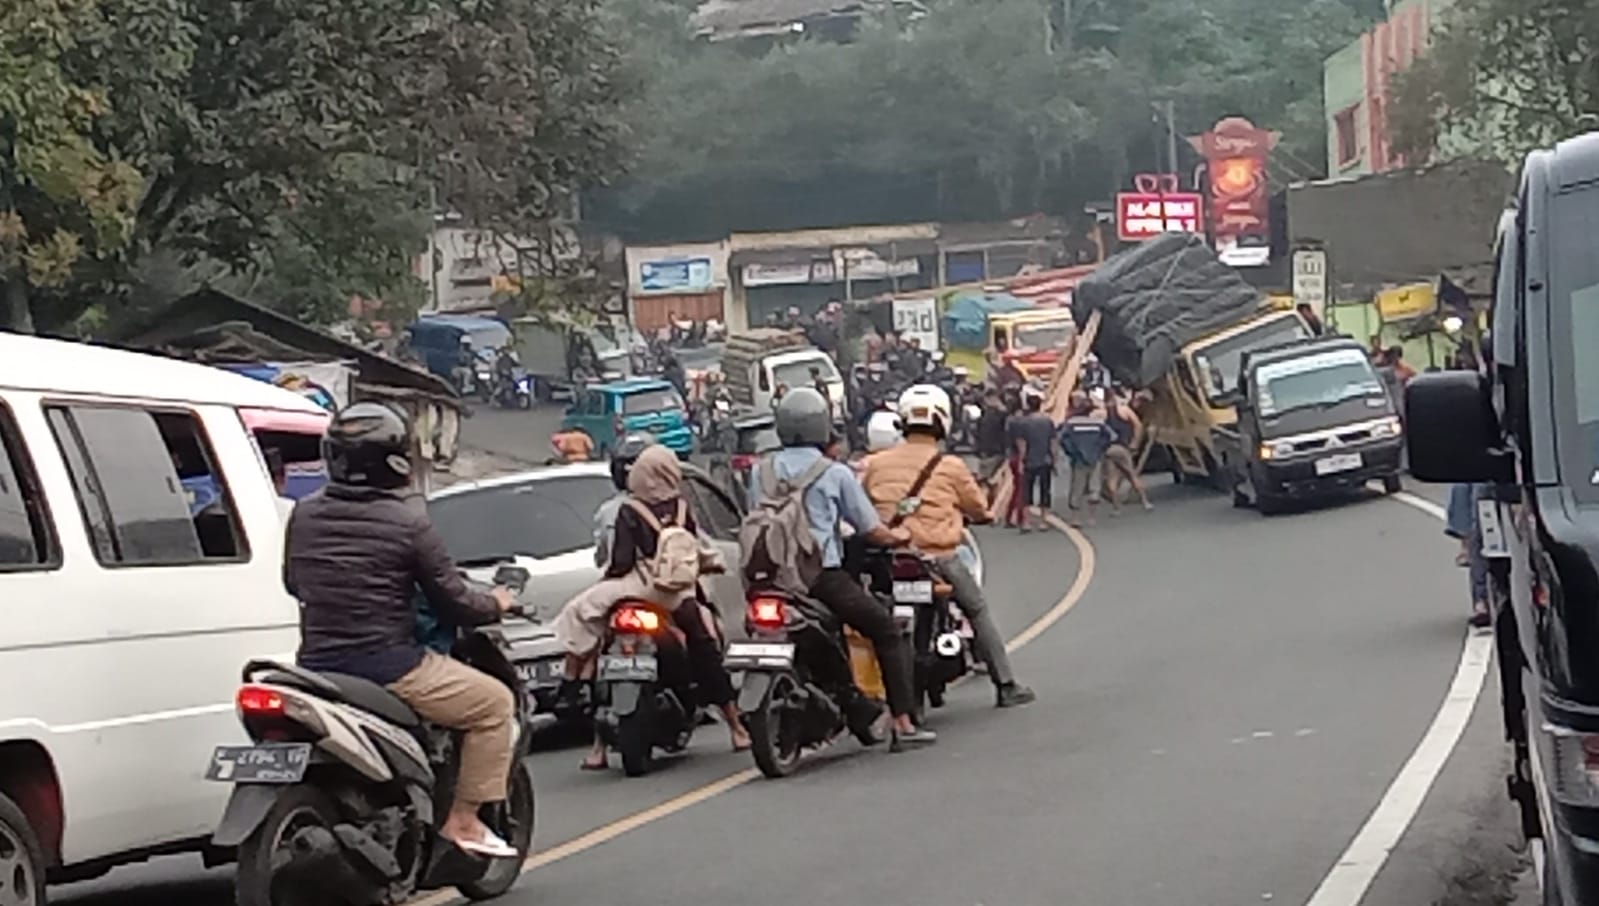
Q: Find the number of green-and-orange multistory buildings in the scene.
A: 1